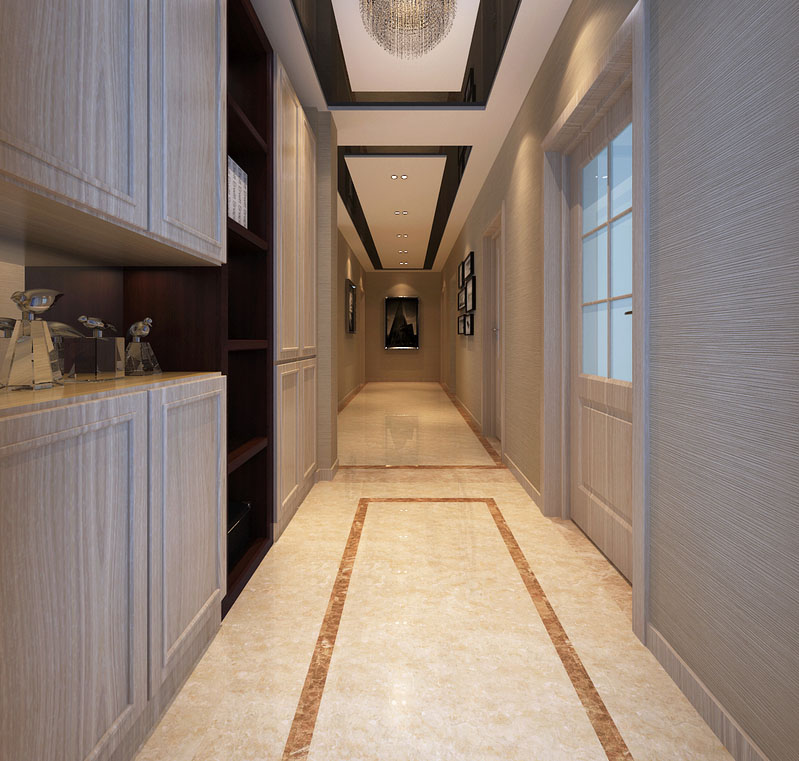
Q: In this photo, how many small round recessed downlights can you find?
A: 10